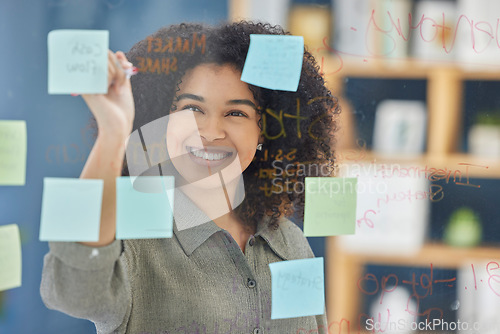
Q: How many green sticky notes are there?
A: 3